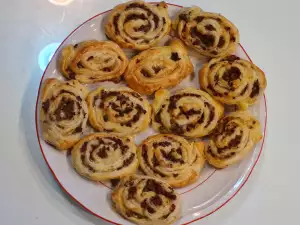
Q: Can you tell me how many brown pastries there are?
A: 12